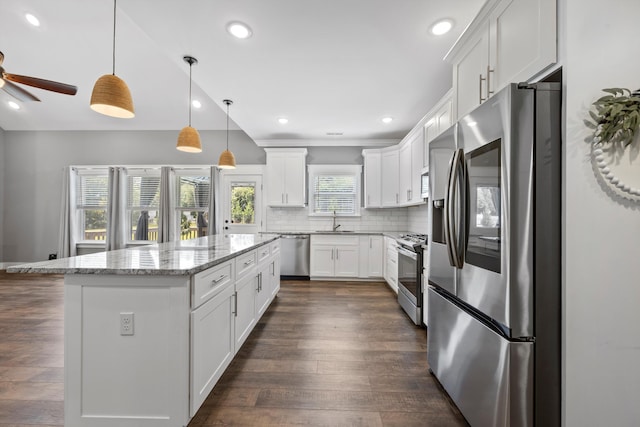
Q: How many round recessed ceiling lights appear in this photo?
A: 7